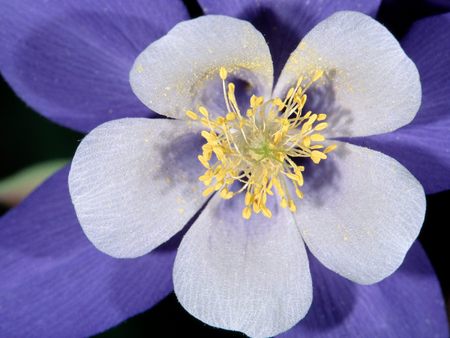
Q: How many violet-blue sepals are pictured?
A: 5